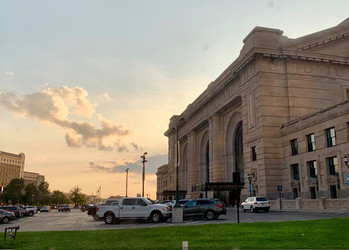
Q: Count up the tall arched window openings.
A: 3